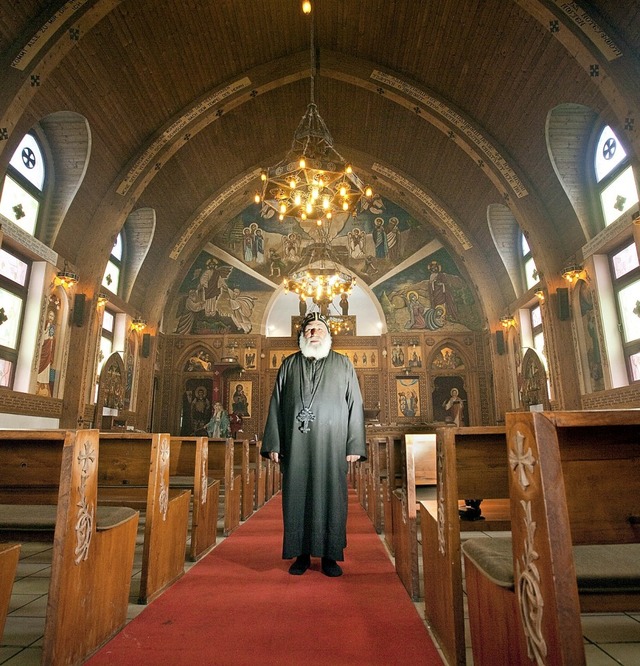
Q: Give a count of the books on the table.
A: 0